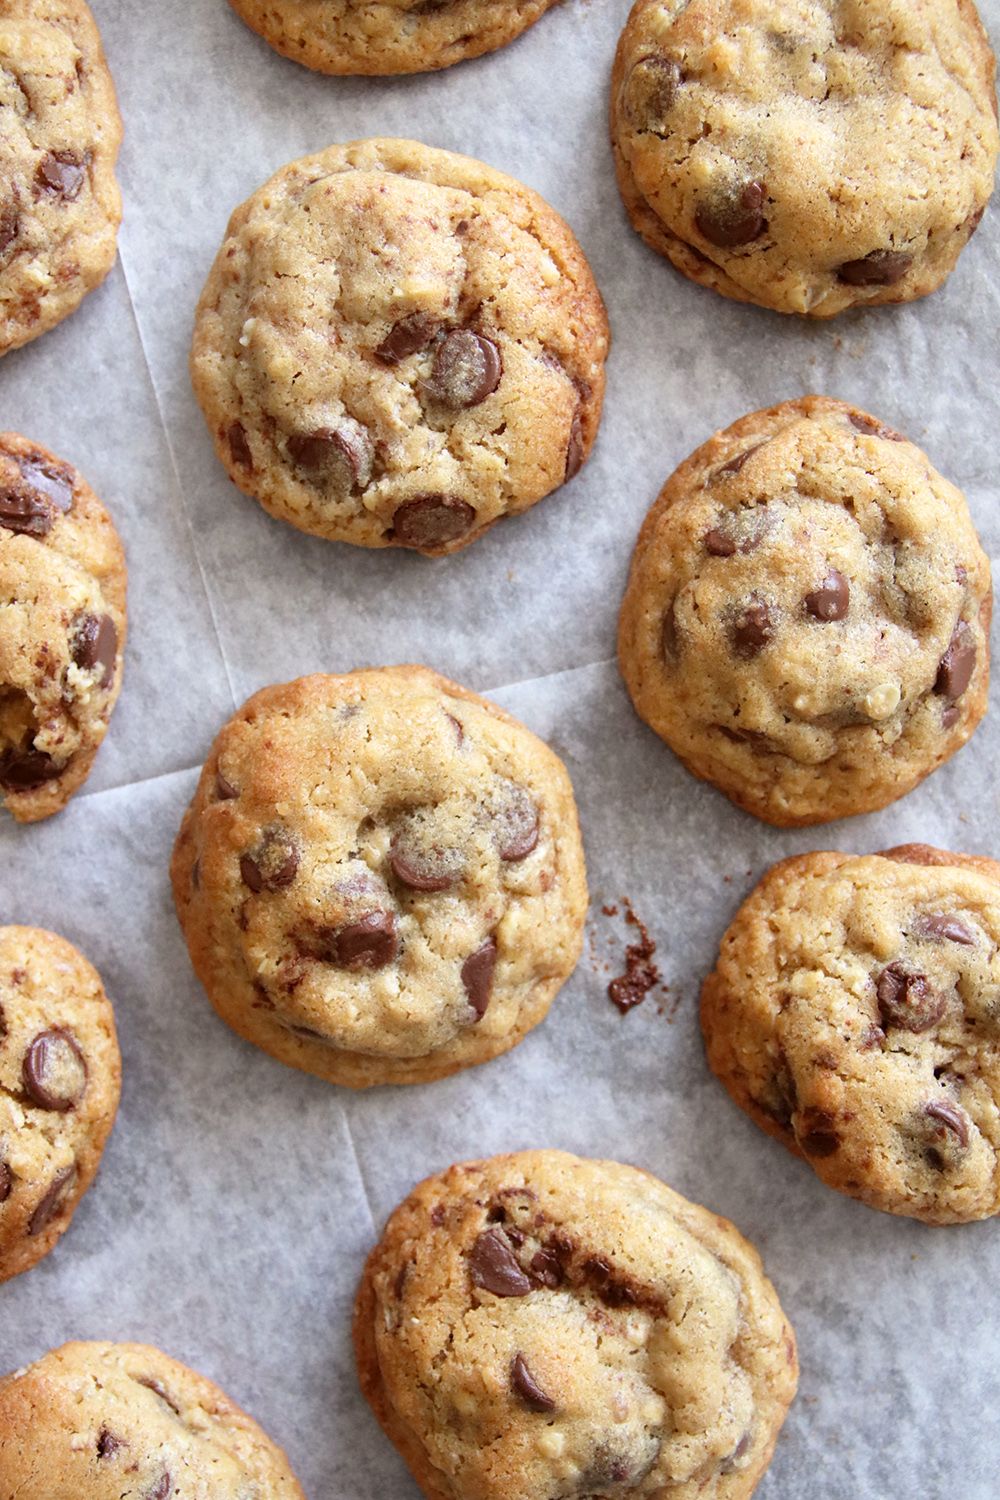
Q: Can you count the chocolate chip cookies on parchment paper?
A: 11